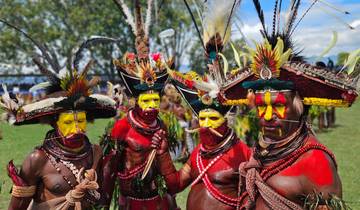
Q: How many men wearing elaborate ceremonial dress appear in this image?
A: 4